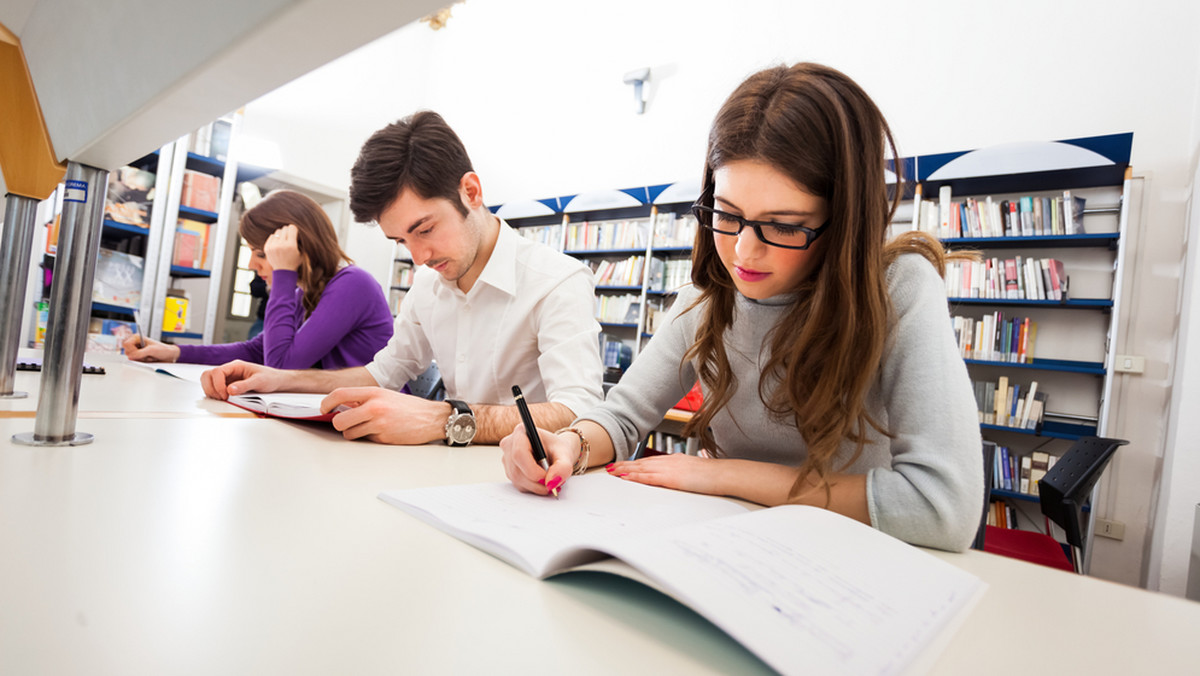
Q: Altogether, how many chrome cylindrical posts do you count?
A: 2